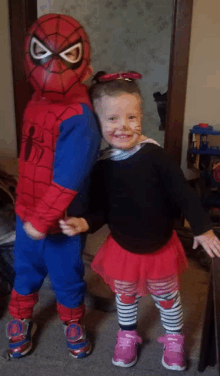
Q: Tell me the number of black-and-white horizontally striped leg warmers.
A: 2